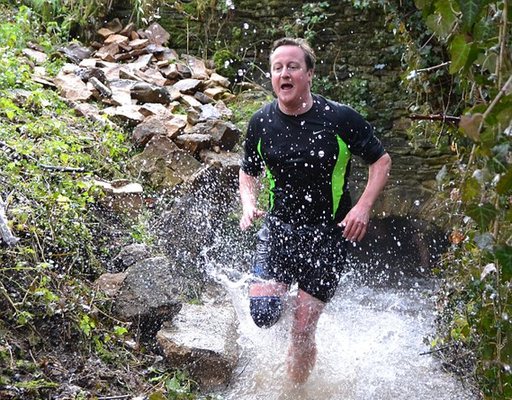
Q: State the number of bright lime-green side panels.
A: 2